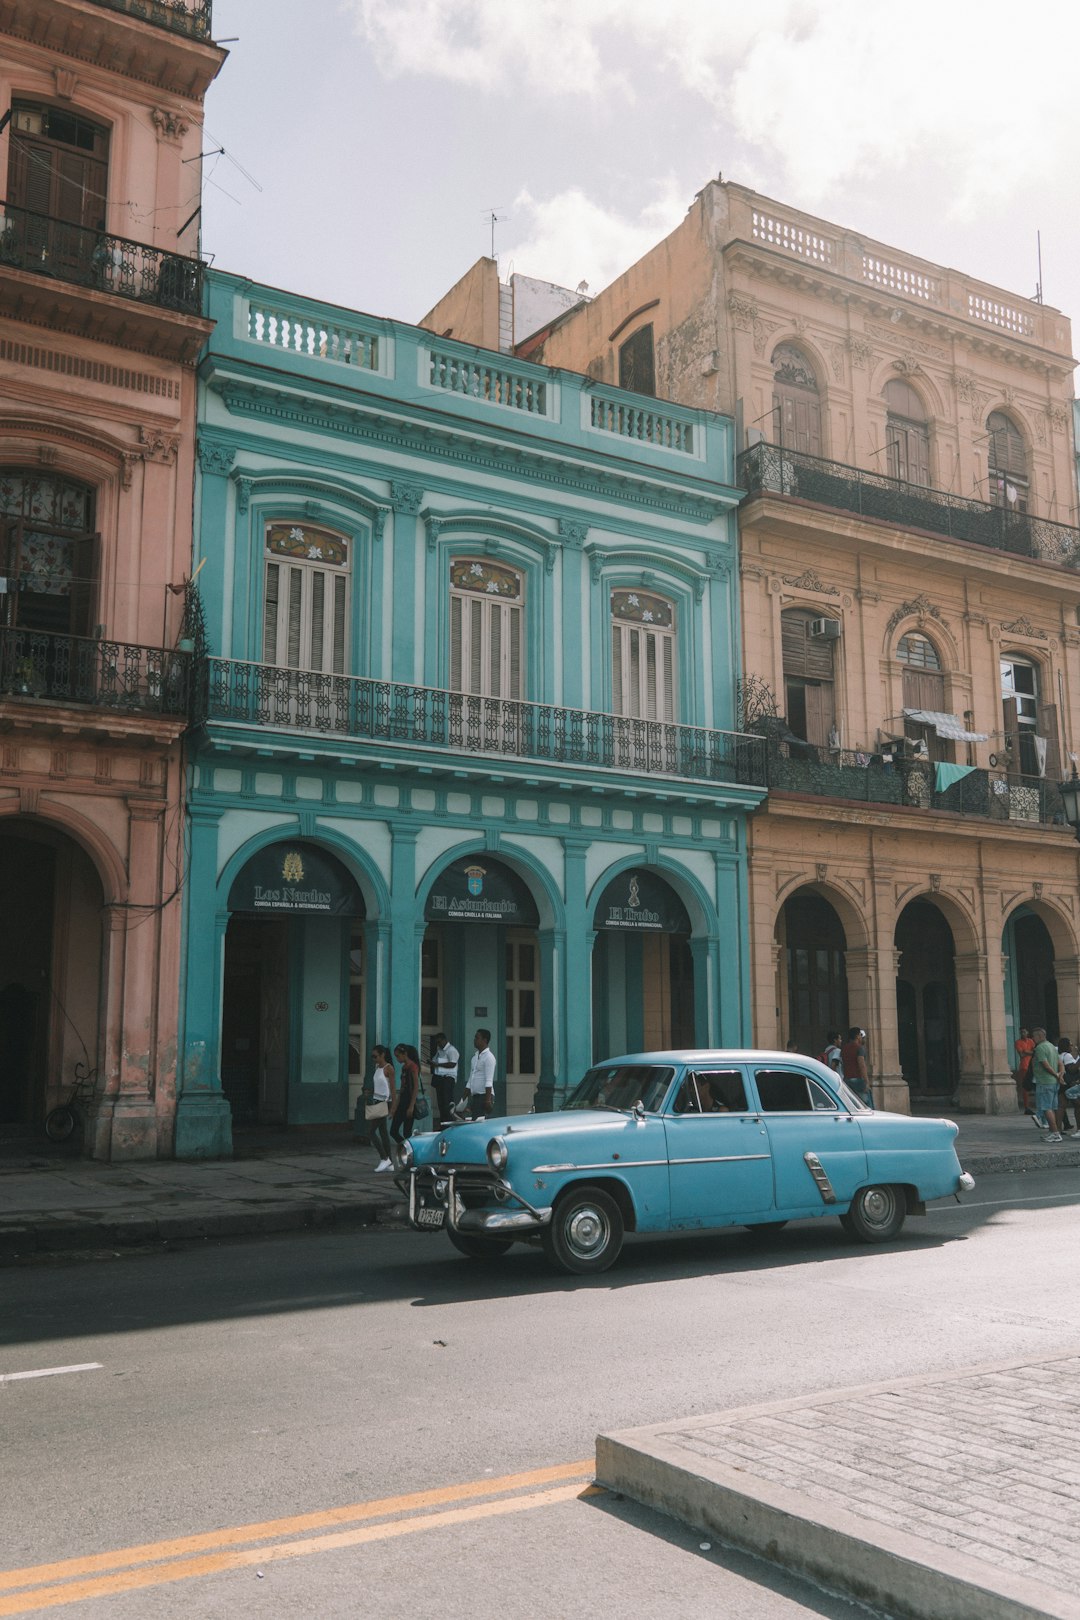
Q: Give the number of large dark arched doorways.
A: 7